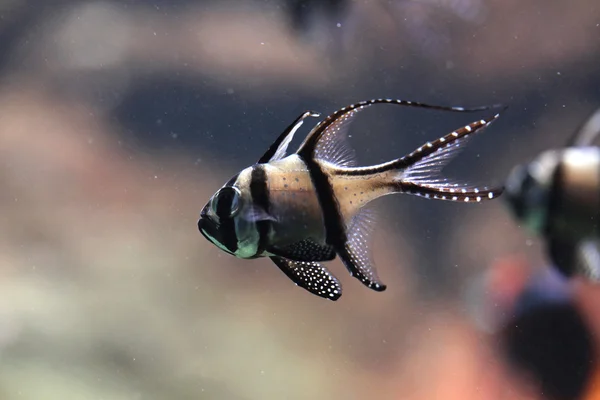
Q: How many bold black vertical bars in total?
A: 3